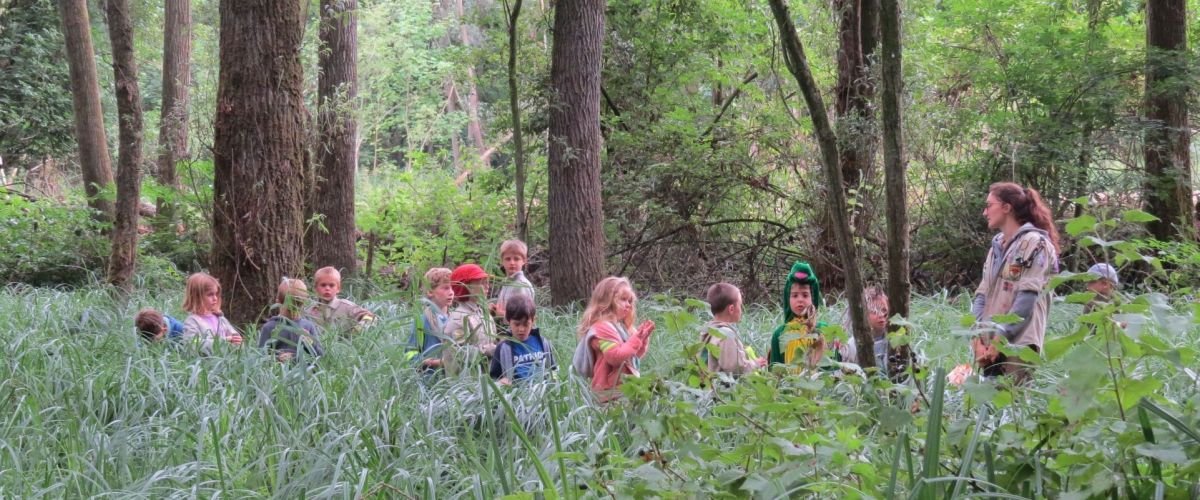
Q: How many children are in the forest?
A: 13